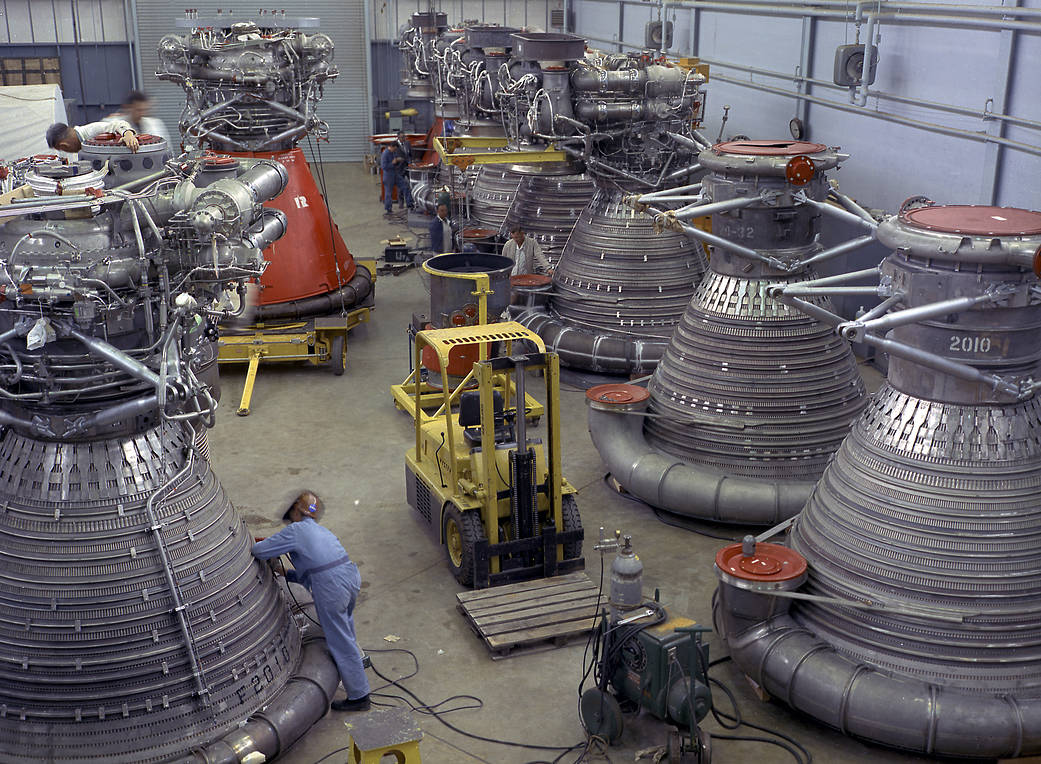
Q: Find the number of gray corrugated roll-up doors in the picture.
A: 1